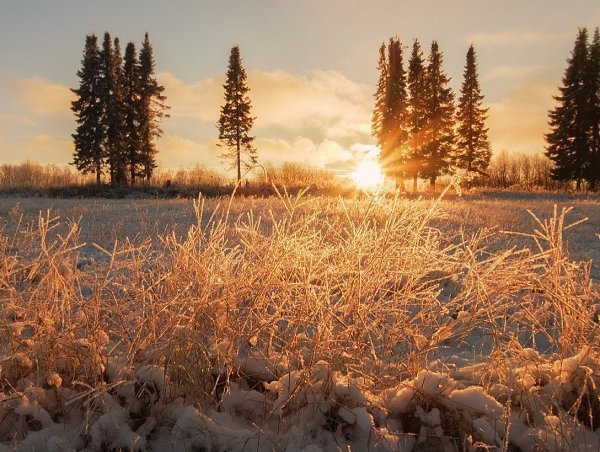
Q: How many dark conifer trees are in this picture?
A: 13